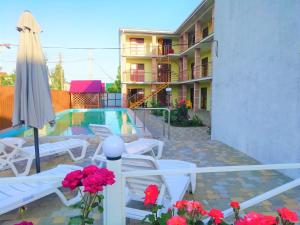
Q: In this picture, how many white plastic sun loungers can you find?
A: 5